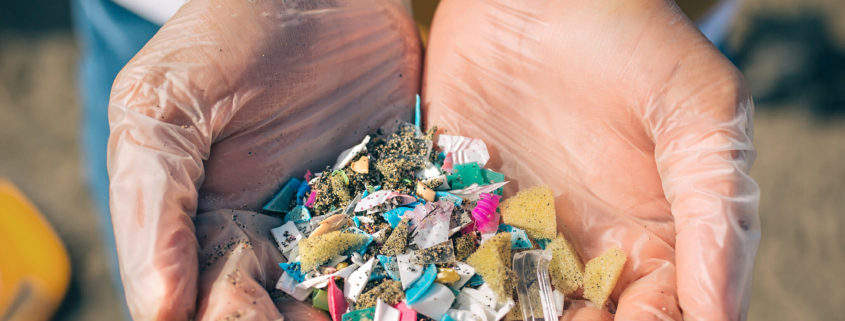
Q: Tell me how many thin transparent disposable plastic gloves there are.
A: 2